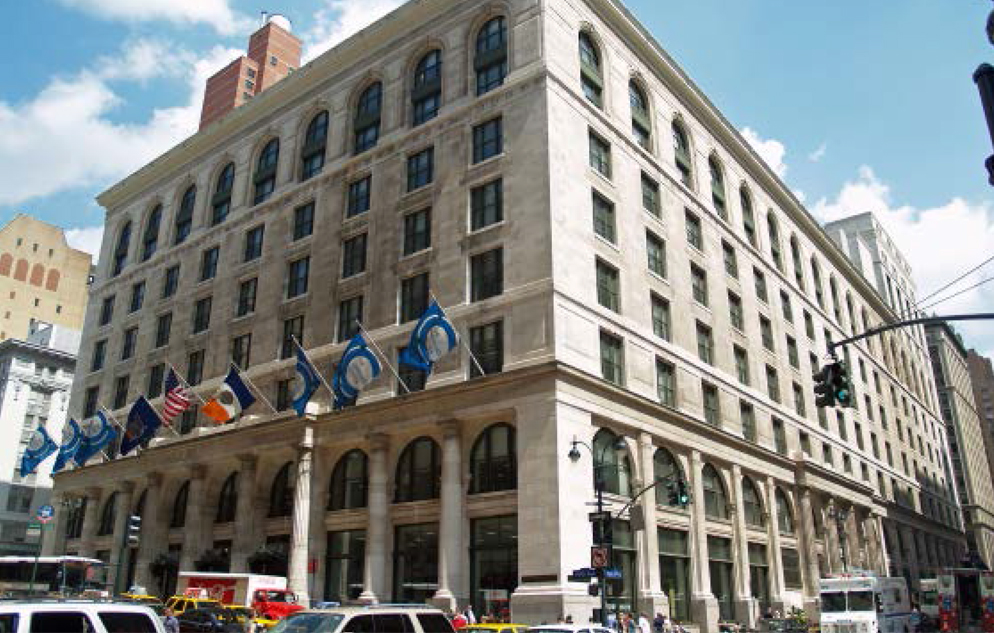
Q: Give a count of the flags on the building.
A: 9